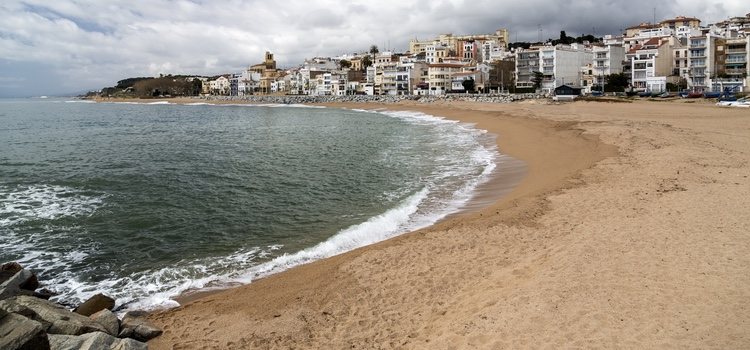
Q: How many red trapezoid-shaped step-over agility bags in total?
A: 0